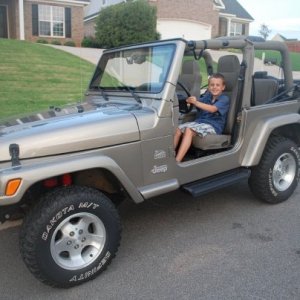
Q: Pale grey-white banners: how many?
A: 0